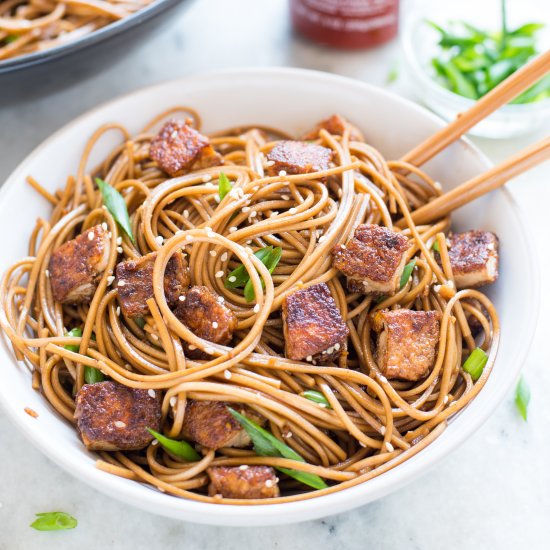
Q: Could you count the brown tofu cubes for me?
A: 13